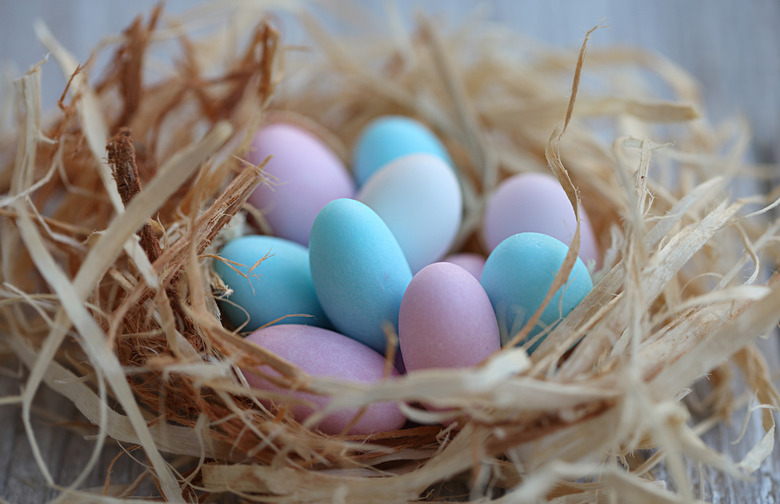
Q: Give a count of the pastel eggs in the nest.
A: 10